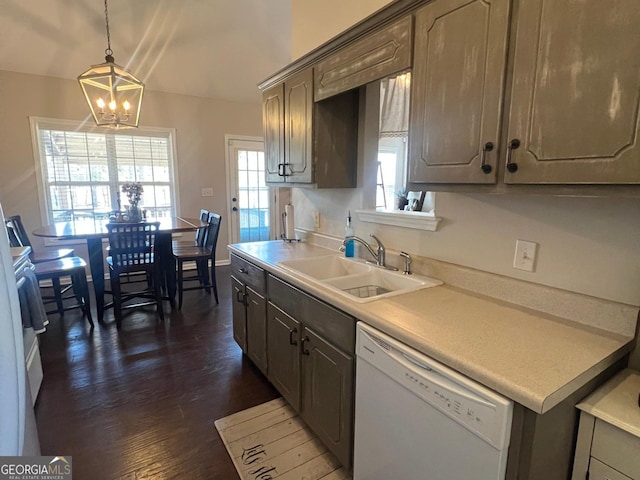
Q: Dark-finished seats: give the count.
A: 6